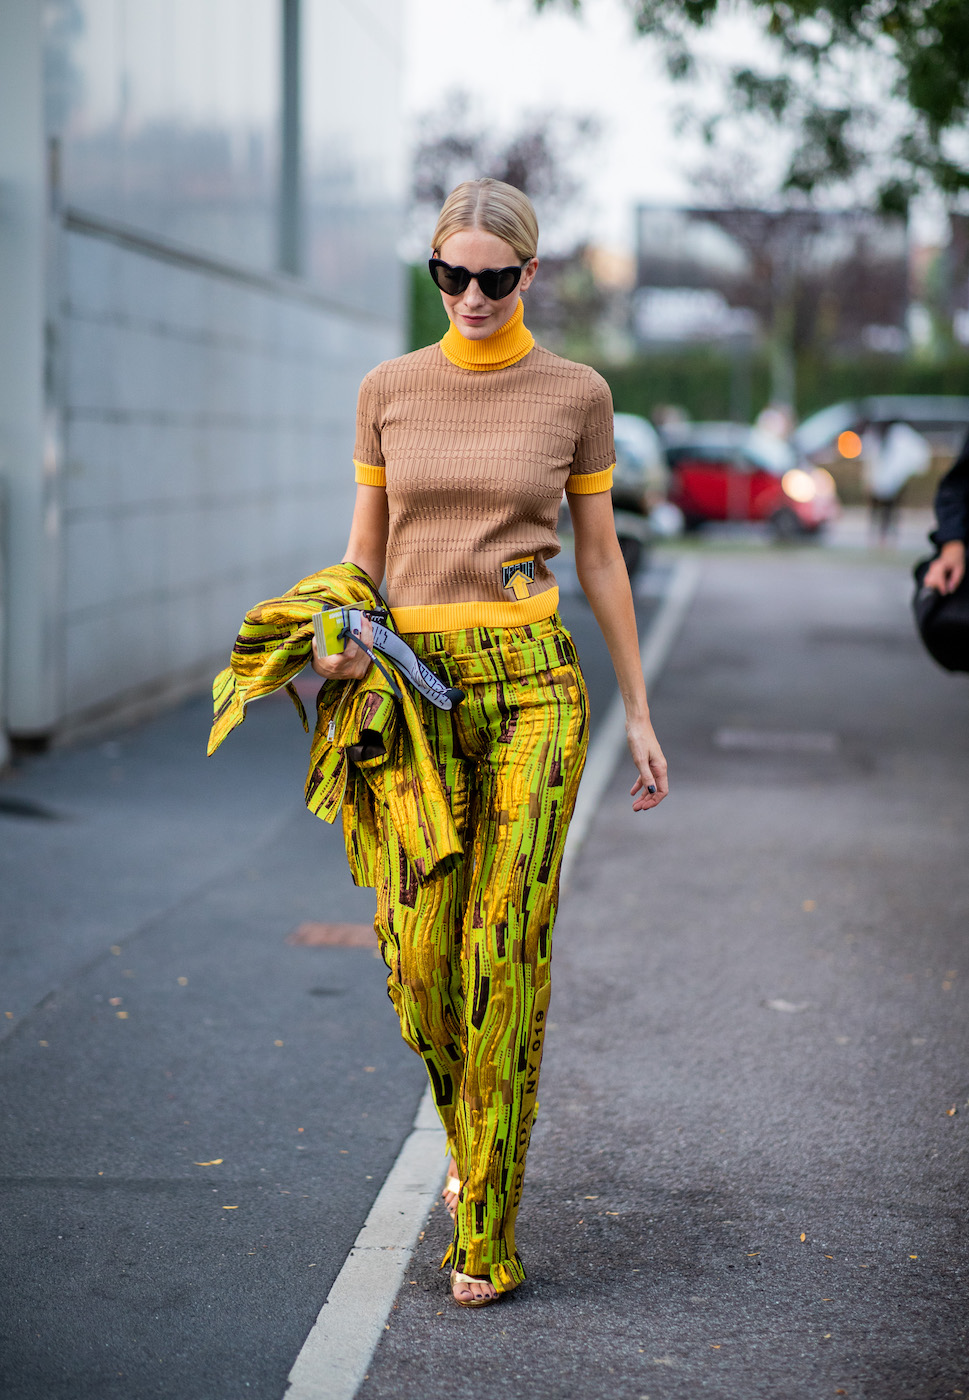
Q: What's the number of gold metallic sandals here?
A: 2